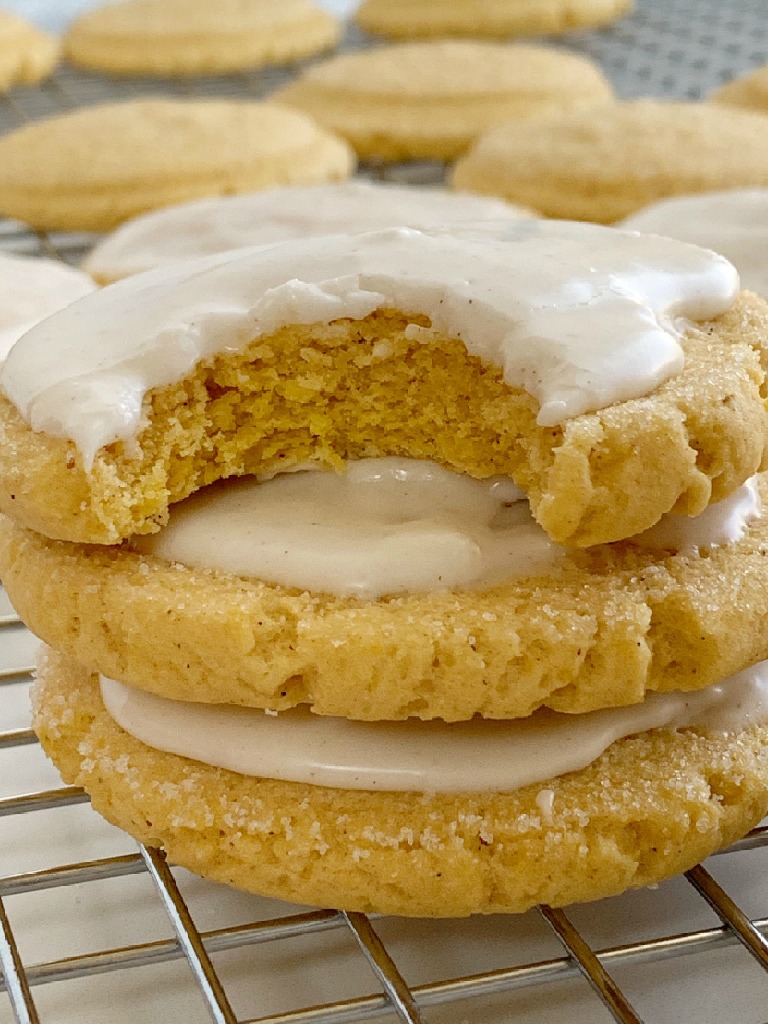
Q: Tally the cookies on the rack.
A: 13